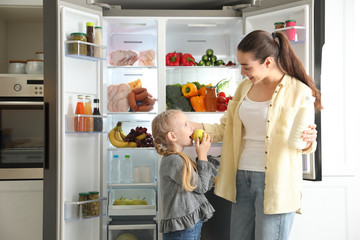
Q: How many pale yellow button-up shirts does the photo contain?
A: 1